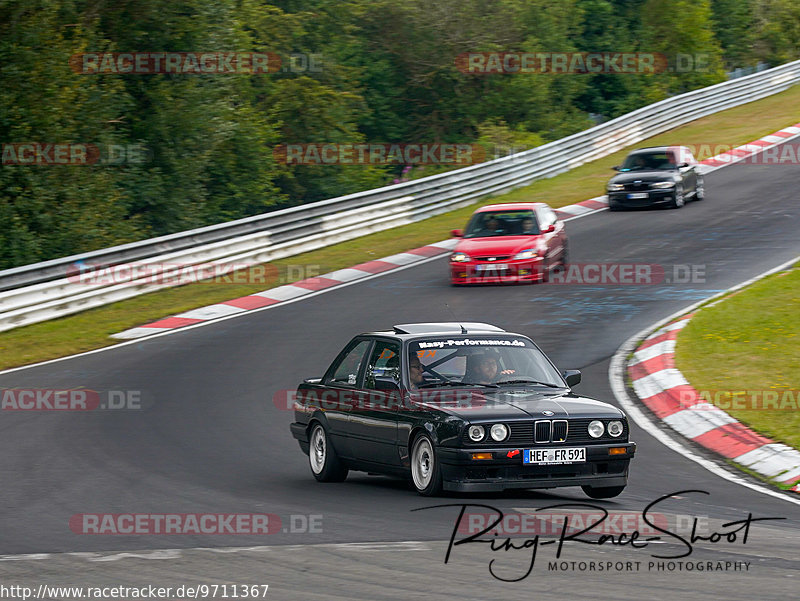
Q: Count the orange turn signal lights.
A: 2